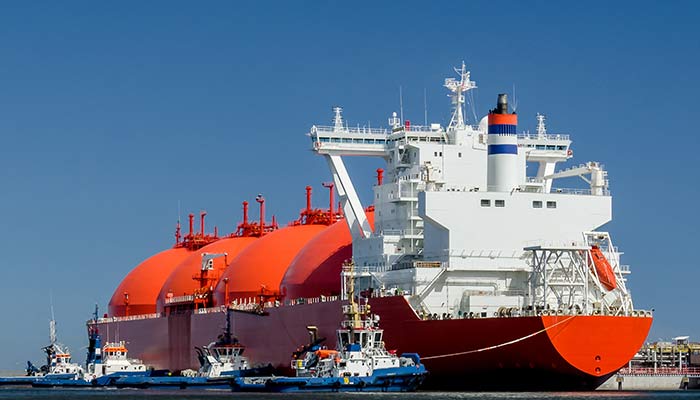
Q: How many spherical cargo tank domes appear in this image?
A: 4